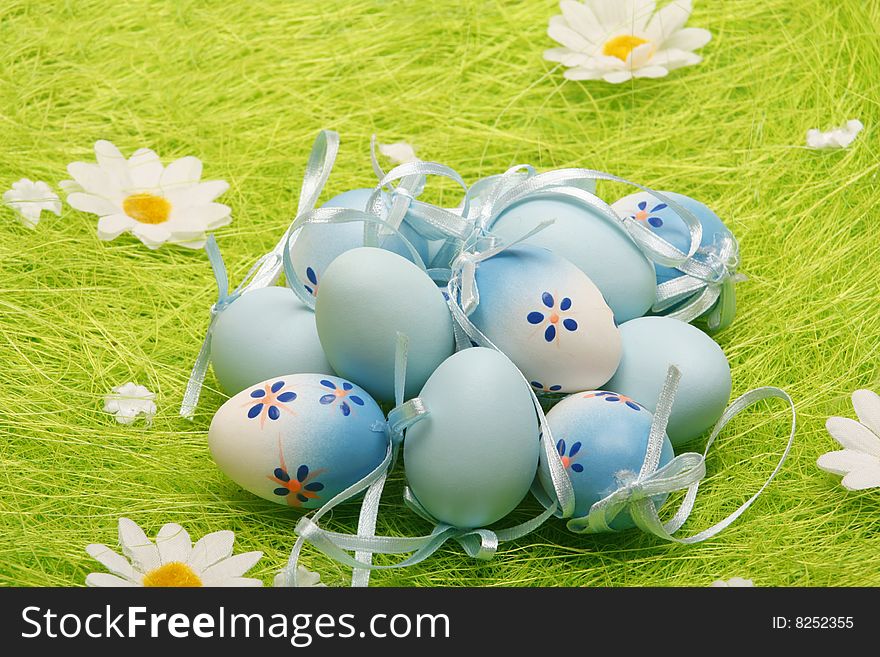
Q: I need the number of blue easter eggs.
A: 10